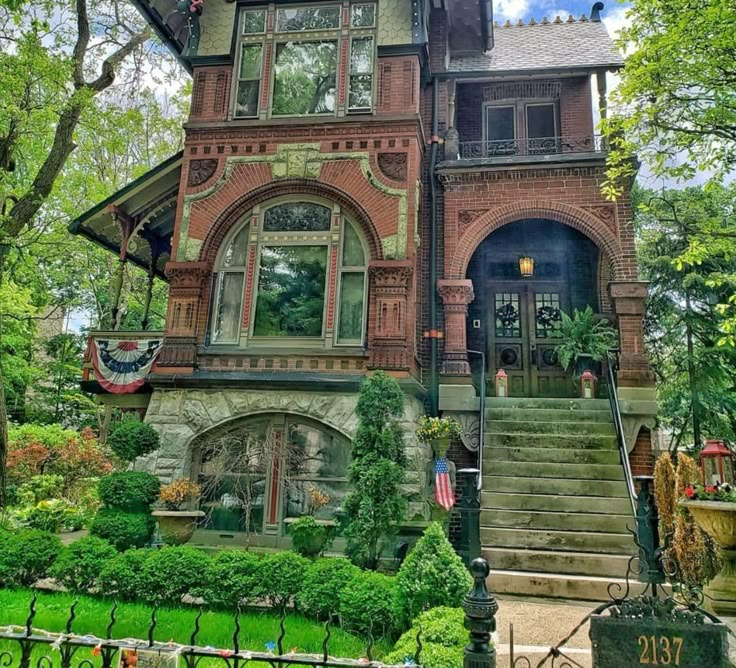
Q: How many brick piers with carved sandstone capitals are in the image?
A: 4